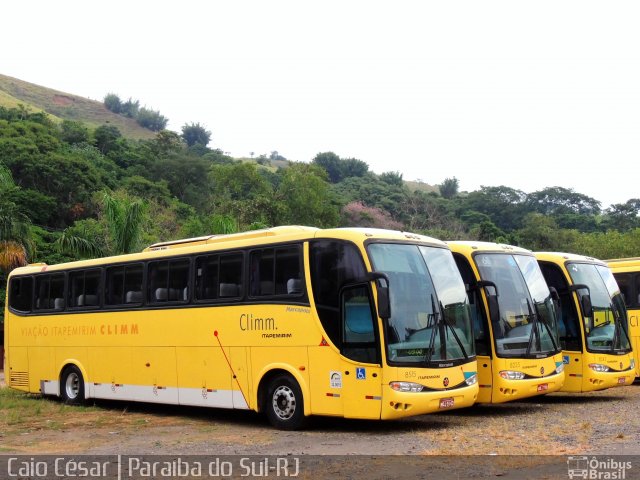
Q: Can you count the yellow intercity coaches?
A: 4